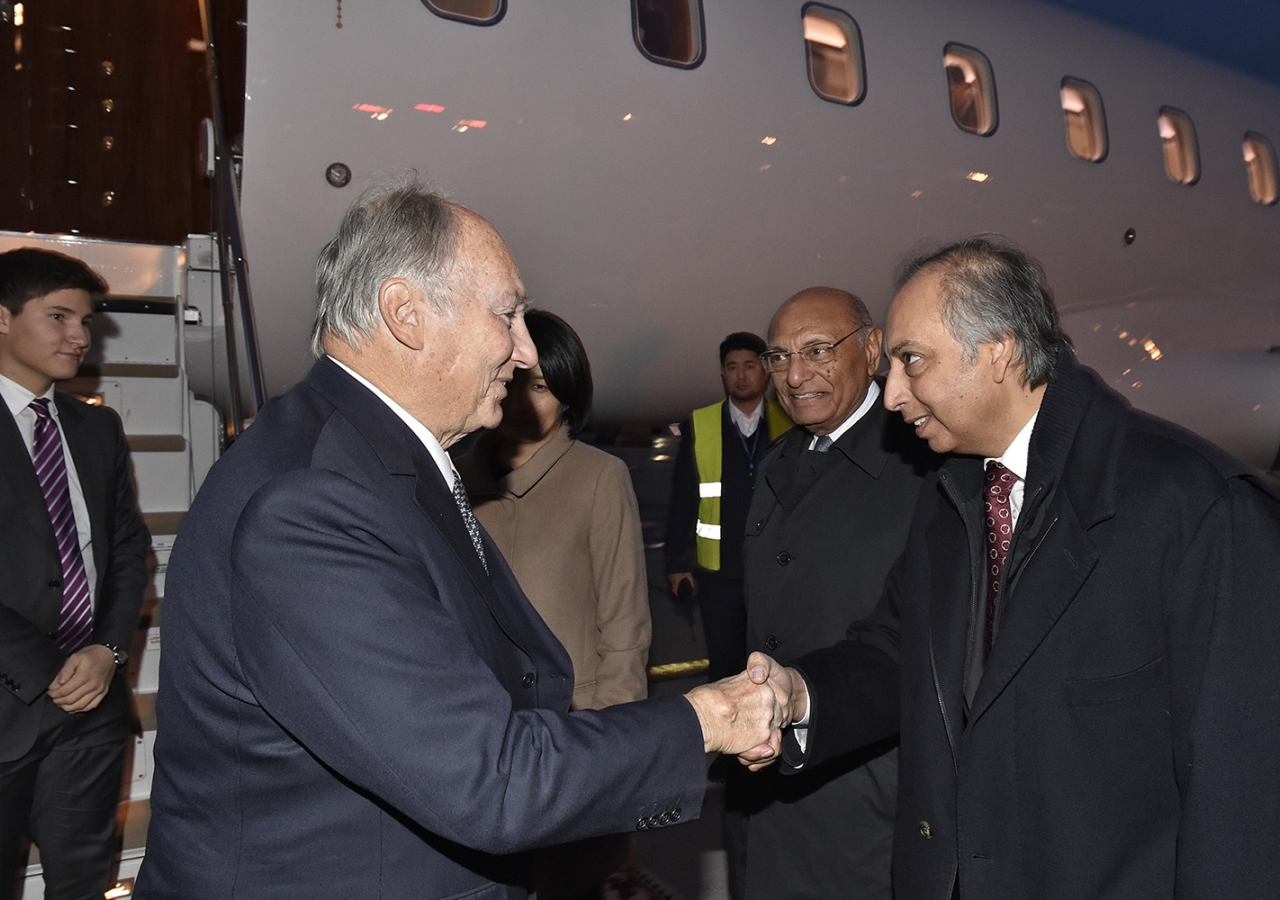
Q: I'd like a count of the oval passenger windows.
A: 7